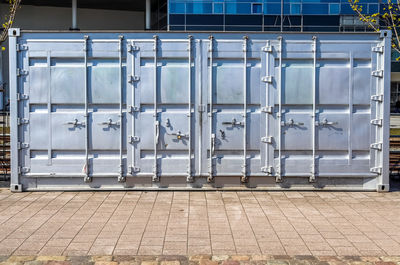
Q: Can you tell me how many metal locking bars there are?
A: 8